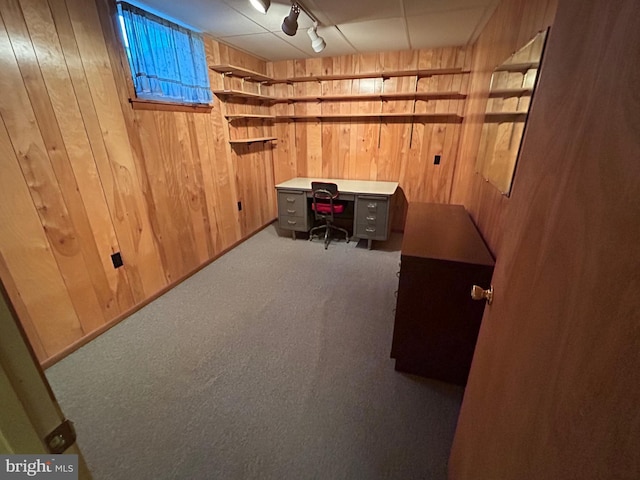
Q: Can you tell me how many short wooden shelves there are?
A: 4